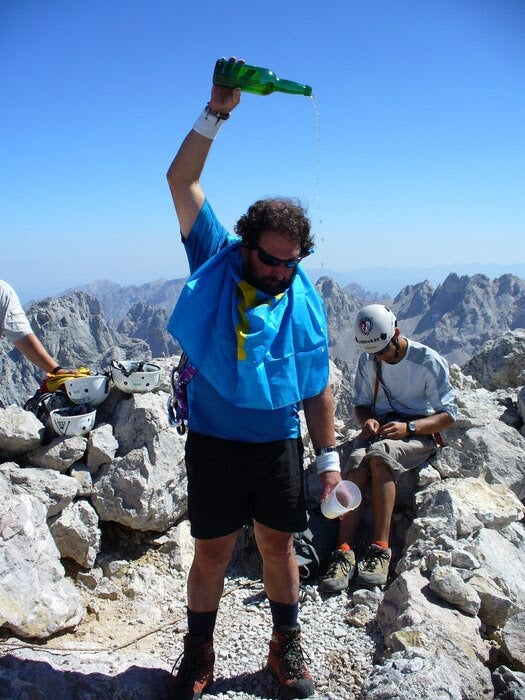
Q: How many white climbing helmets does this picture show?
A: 4